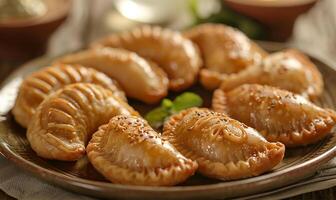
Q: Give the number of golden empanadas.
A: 9